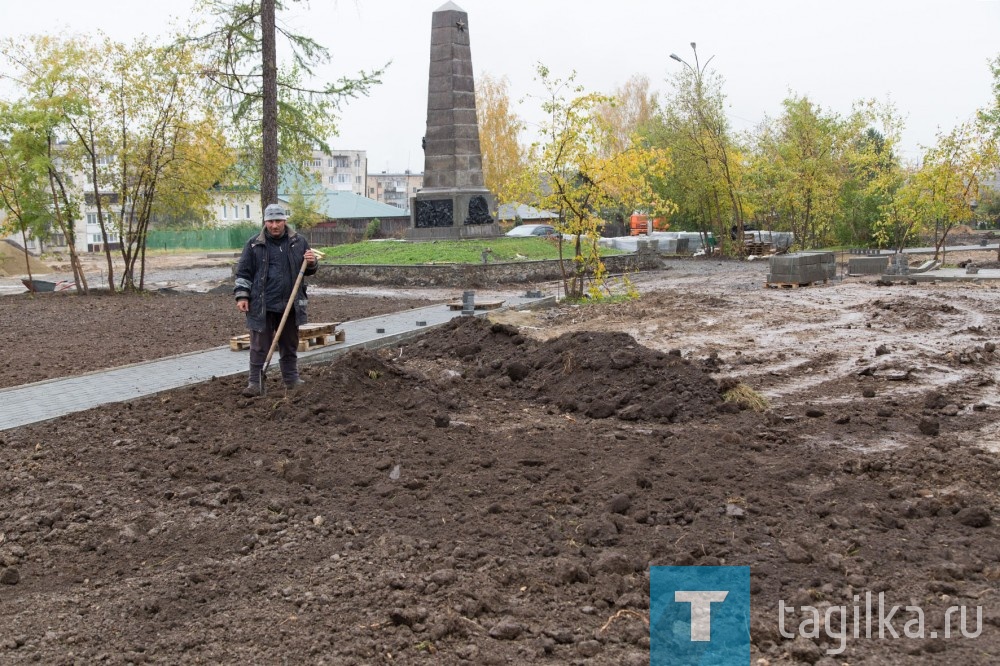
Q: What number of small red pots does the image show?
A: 0